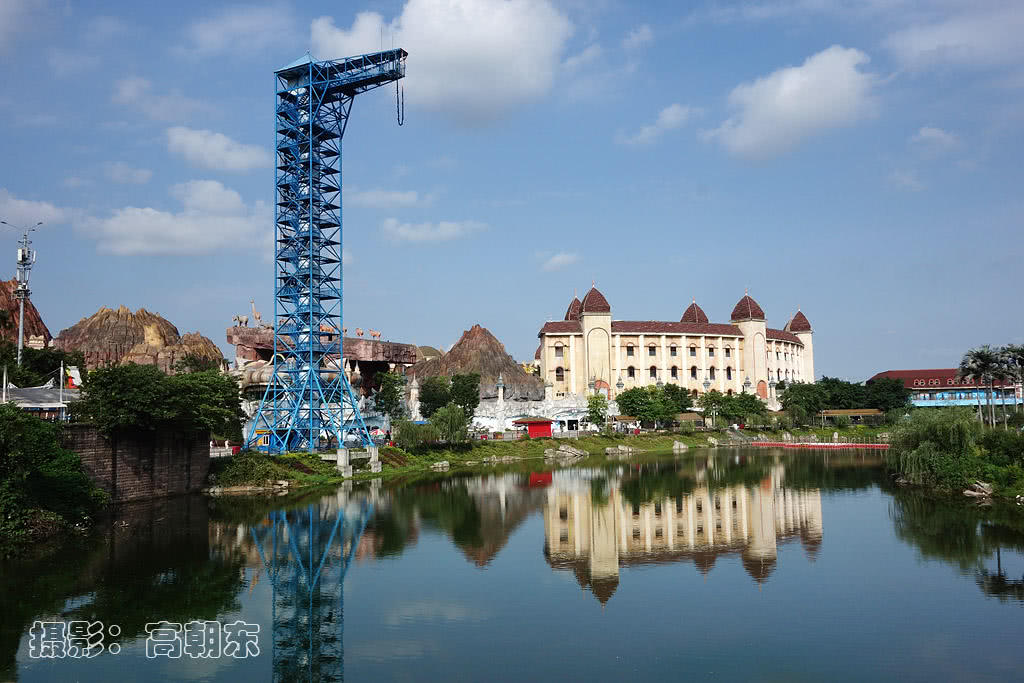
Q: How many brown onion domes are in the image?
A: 5